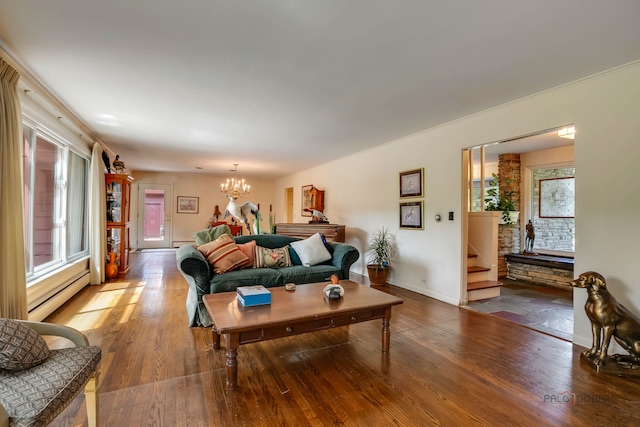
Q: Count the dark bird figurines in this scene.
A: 2